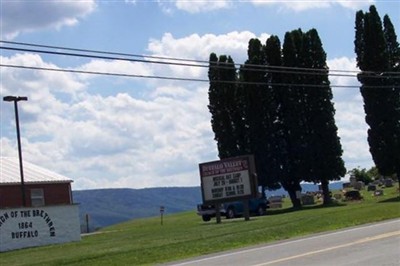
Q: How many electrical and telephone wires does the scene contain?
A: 3